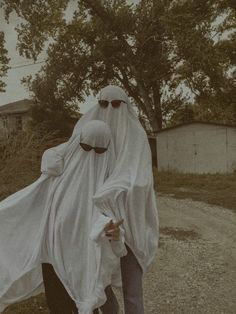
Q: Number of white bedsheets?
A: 2